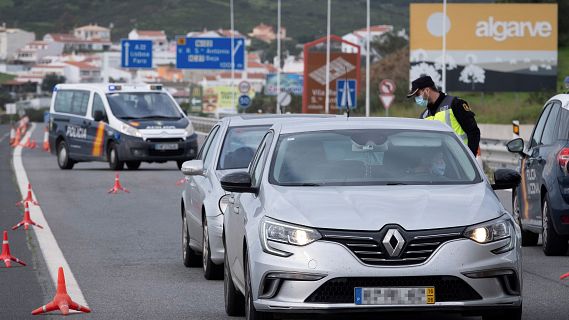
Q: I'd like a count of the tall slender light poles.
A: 5